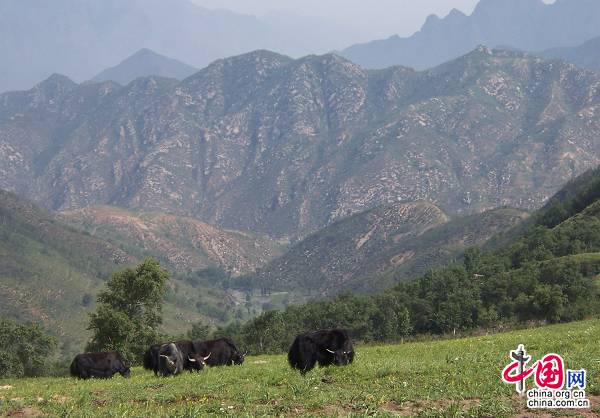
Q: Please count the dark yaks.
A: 5